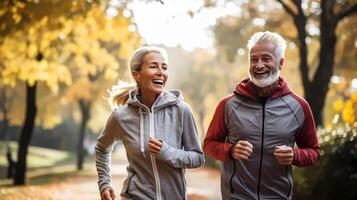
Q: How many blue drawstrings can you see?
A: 0